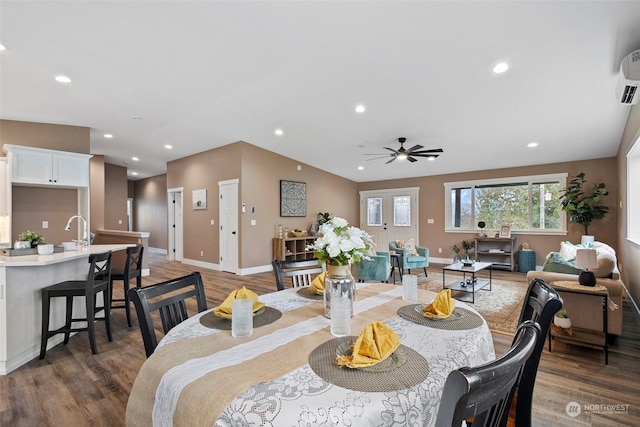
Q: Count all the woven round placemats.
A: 4